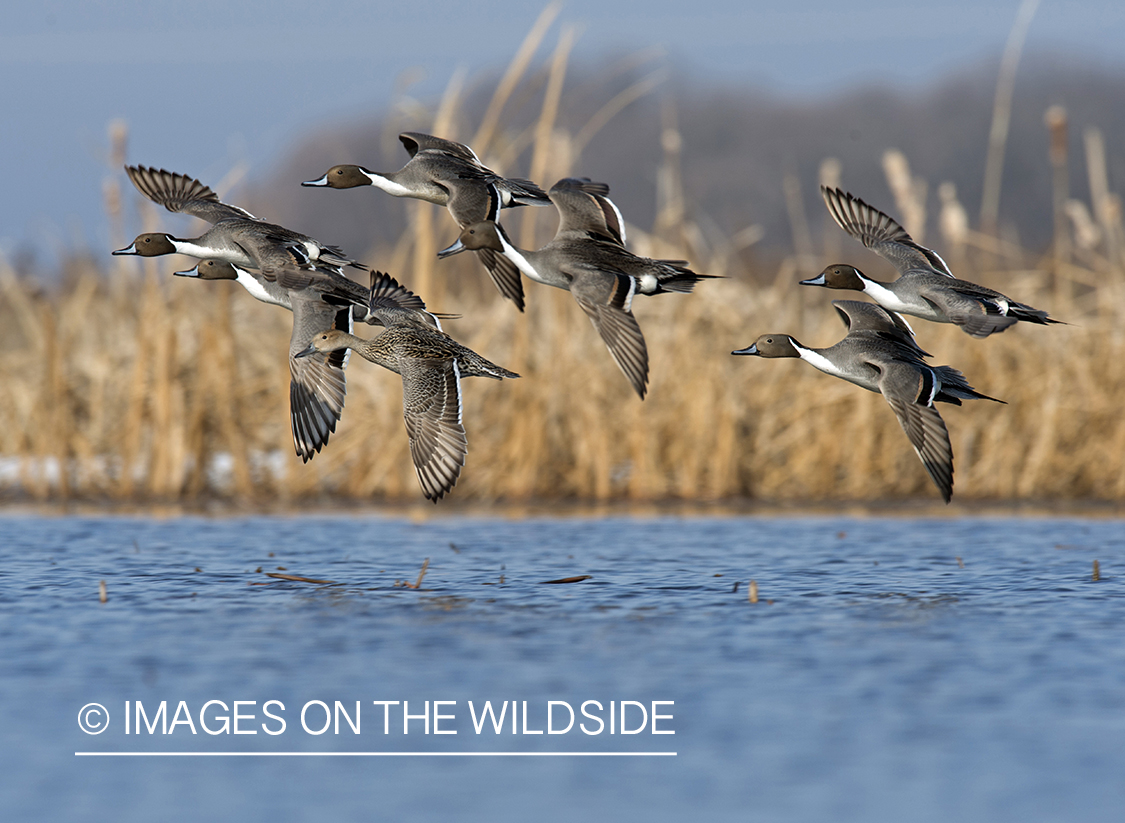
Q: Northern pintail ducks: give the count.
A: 7